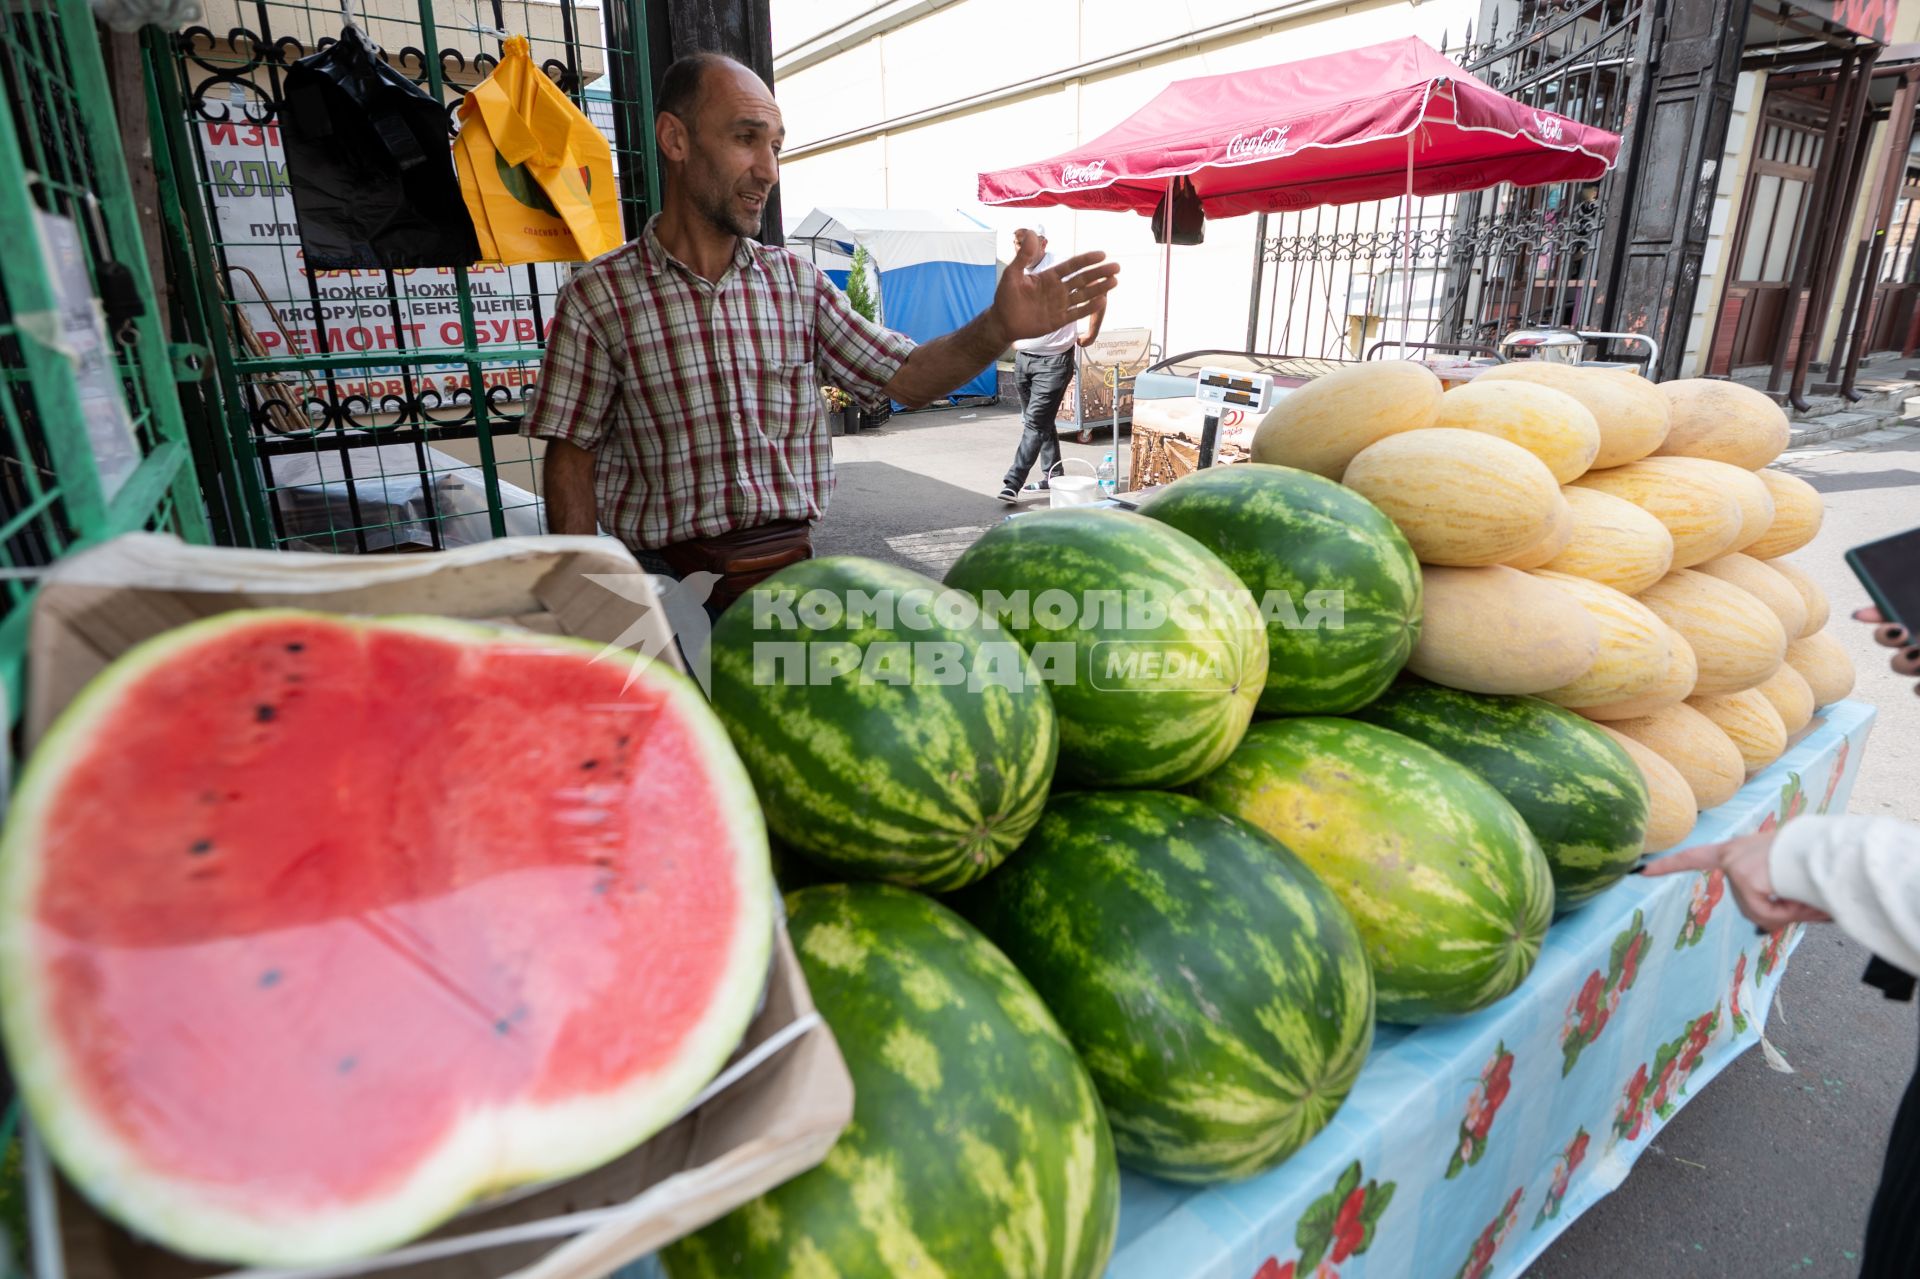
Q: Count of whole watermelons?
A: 7